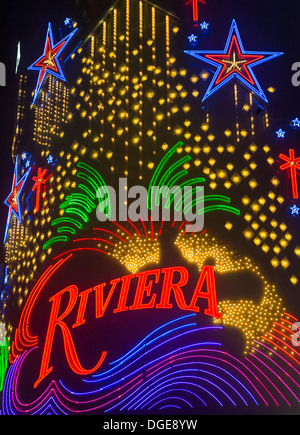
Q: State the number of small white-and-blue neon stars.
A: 9